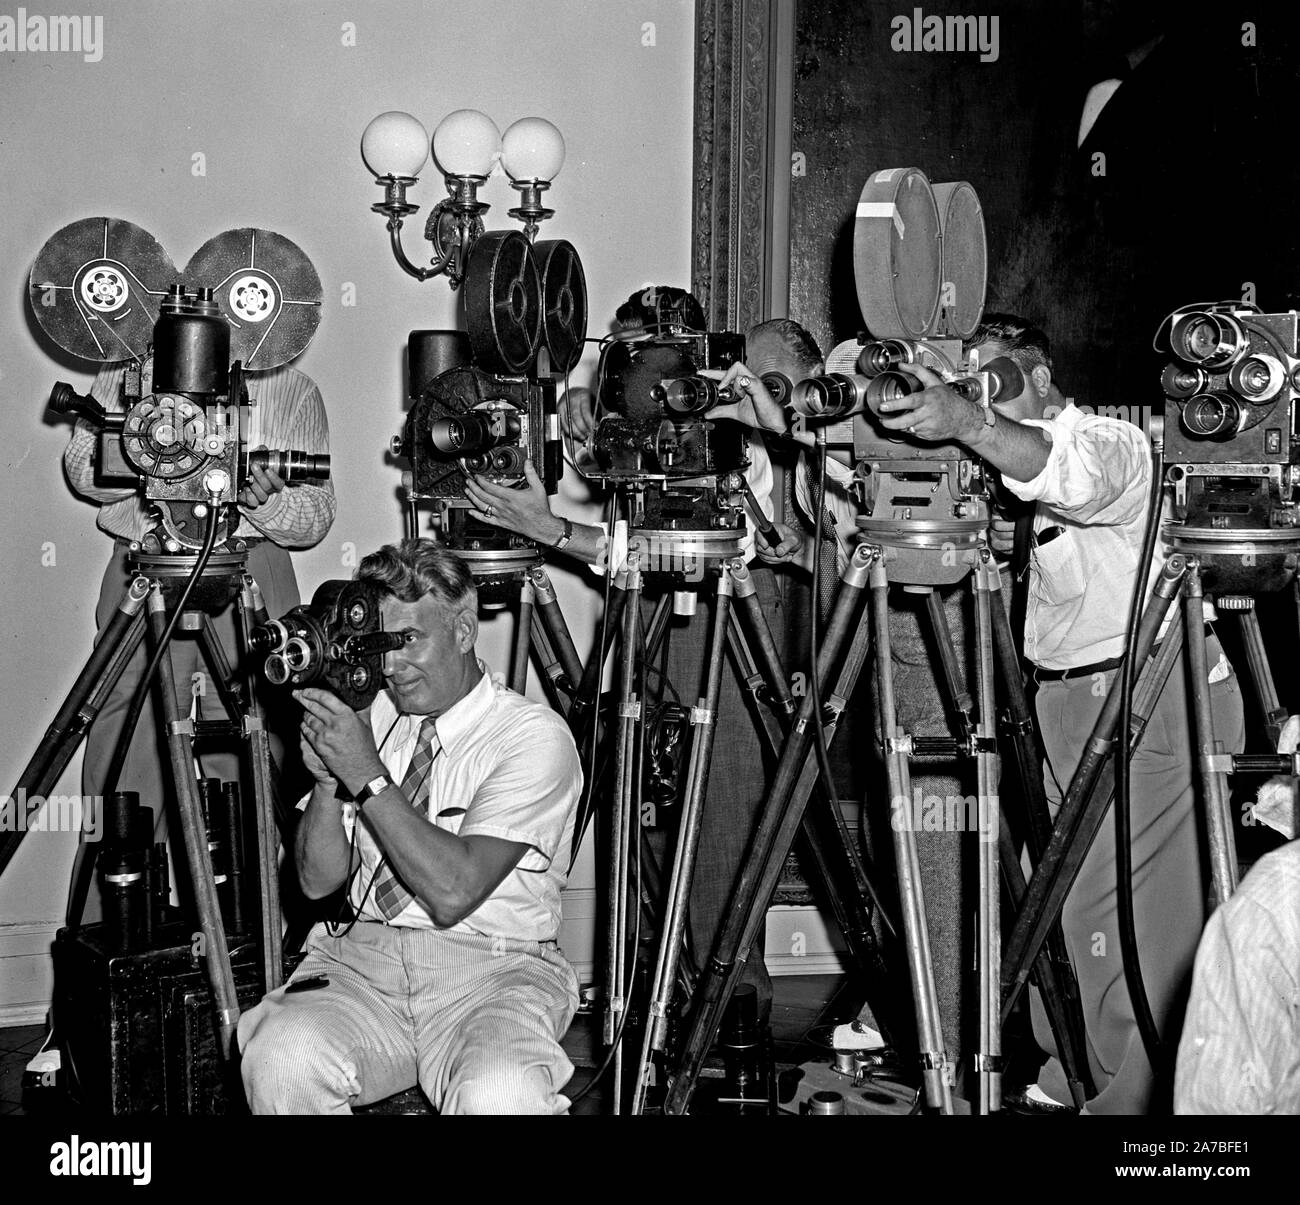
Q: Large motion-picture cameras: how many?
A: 5